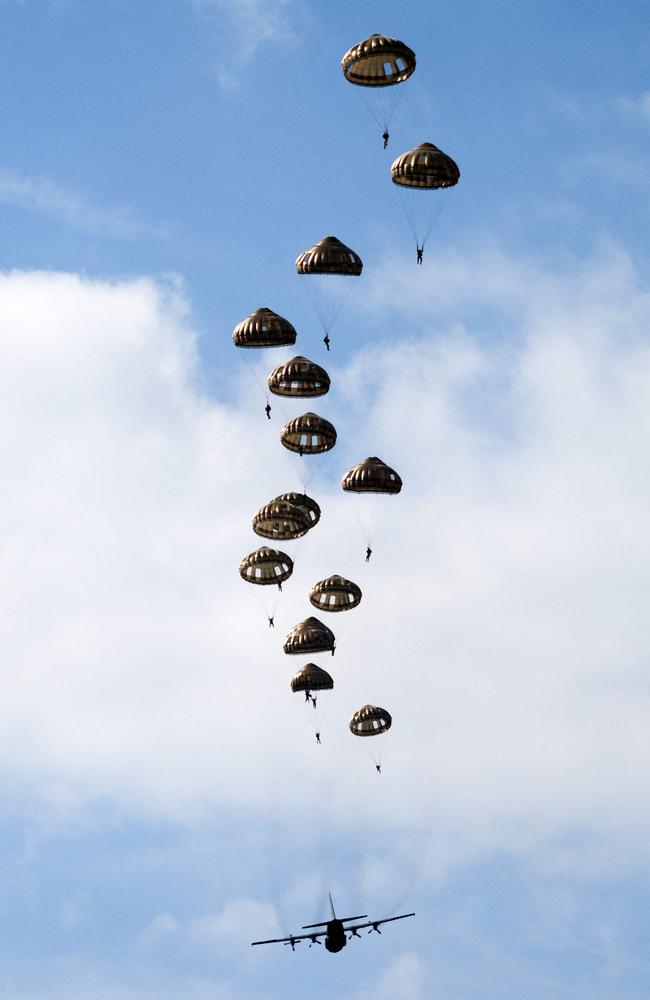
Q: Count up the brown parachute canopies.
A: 14